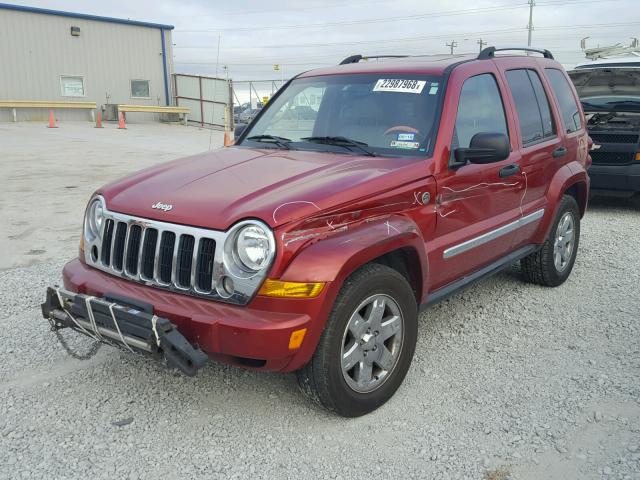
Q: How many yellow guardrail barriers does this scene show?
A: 2